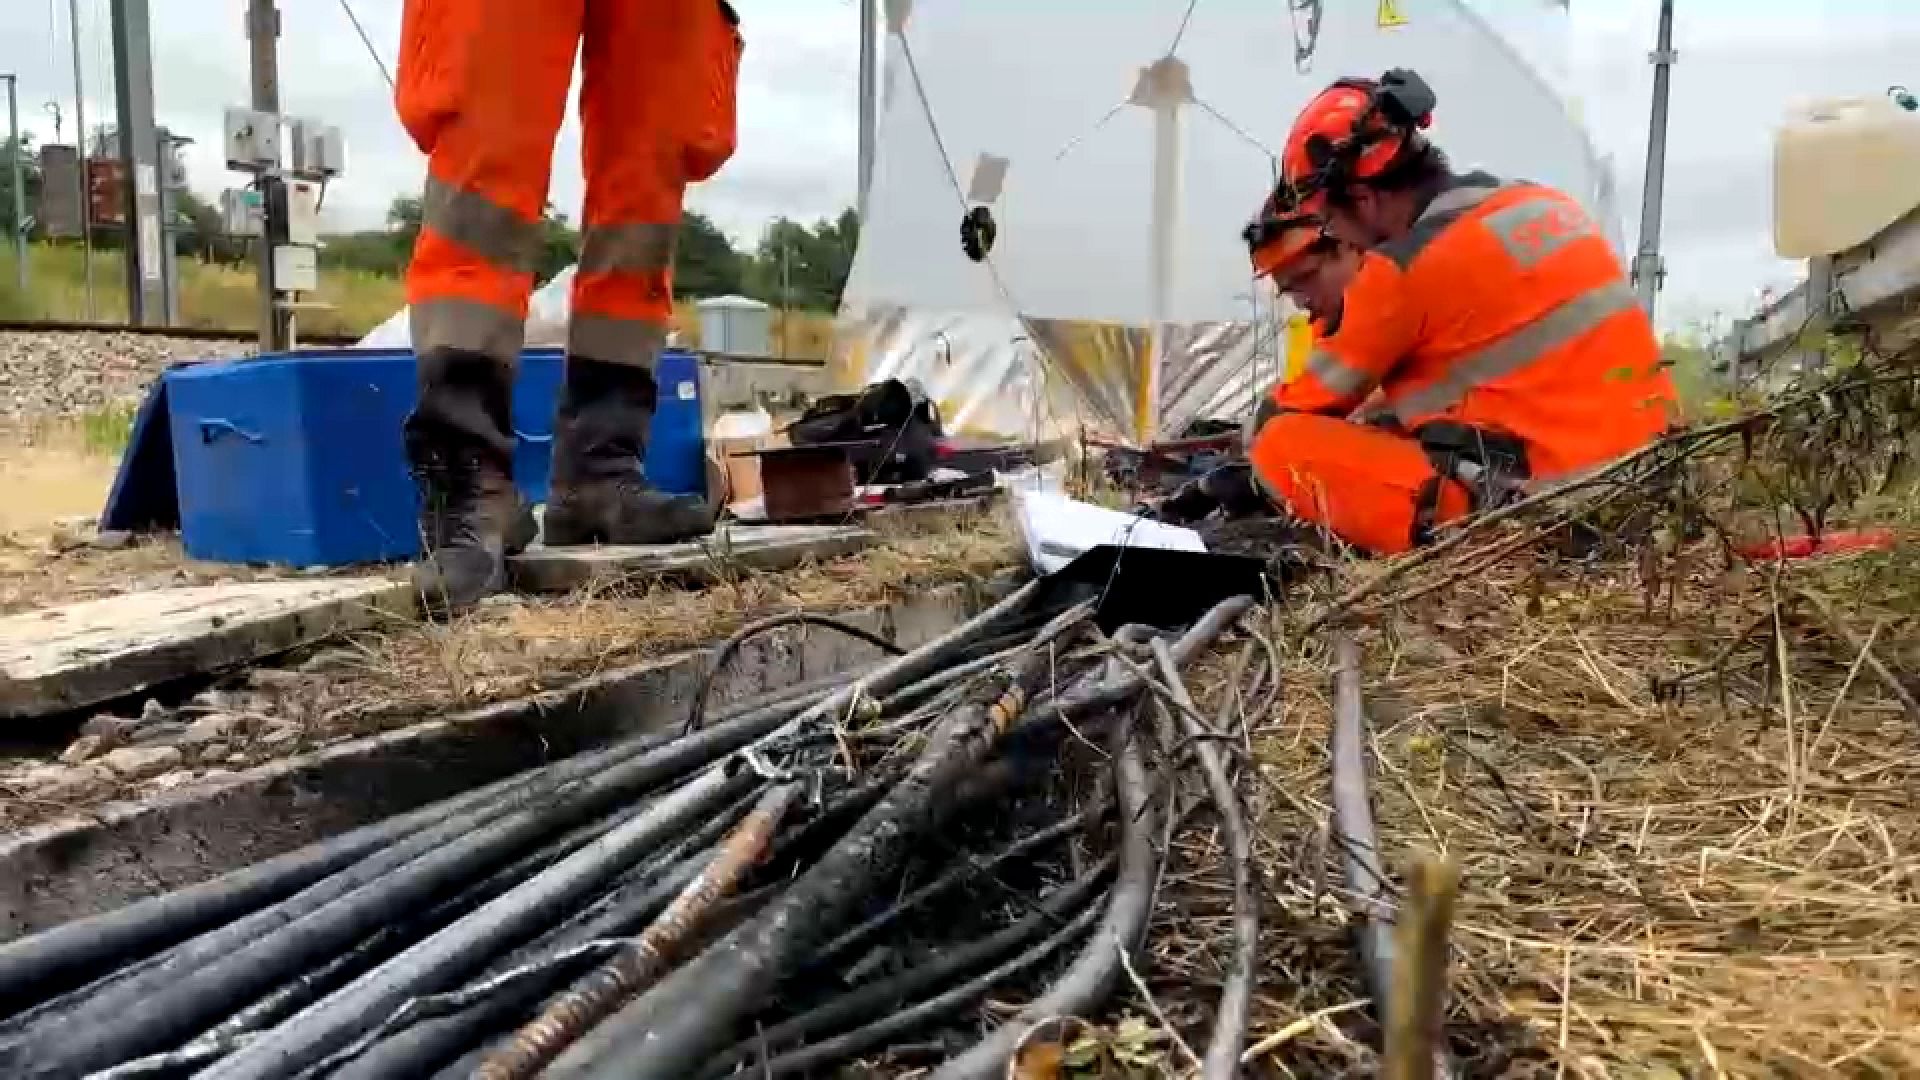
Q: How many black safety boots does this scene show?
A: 2